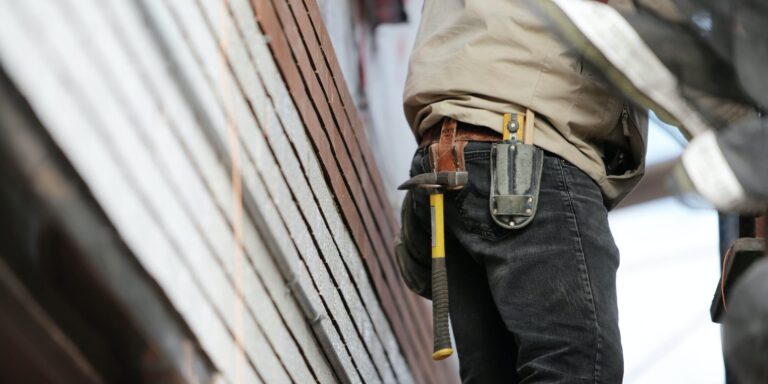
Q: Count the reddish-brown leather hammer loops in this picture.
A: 1